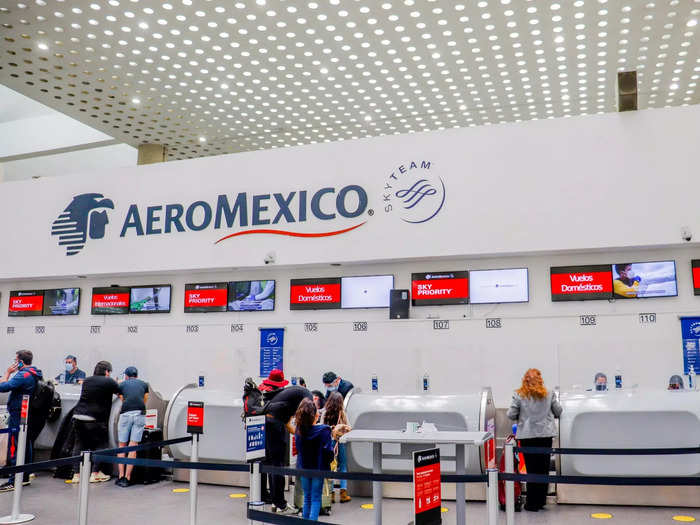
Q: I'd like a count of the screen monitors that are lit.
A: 13